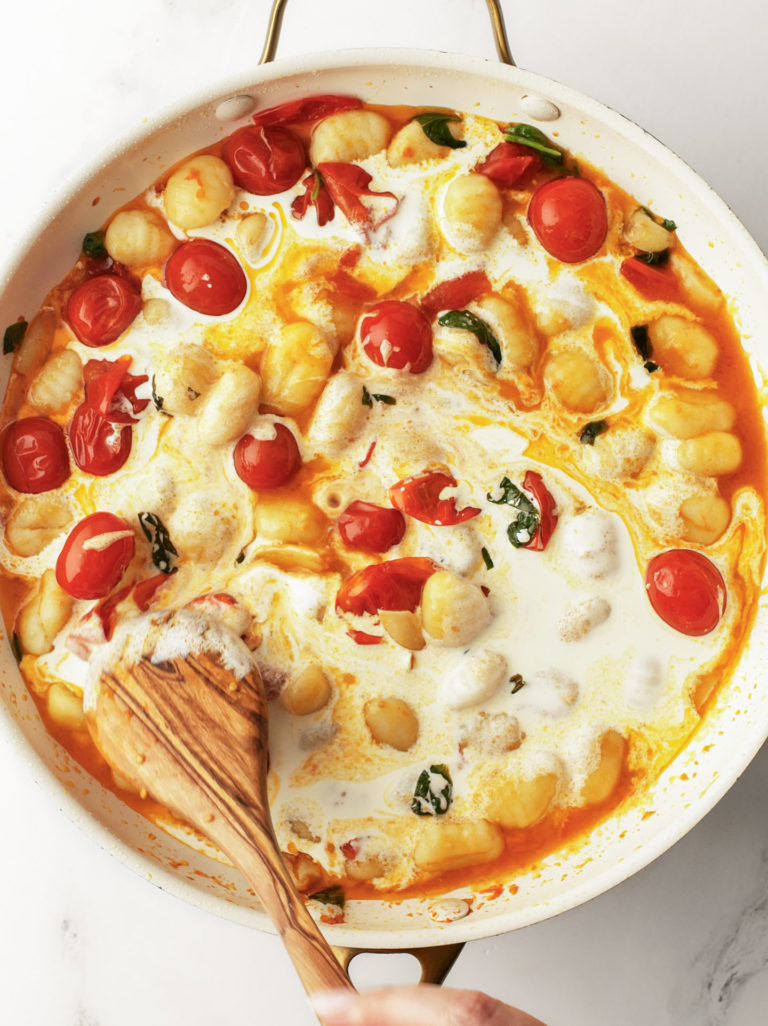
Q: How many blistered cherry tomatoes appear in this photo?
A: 11